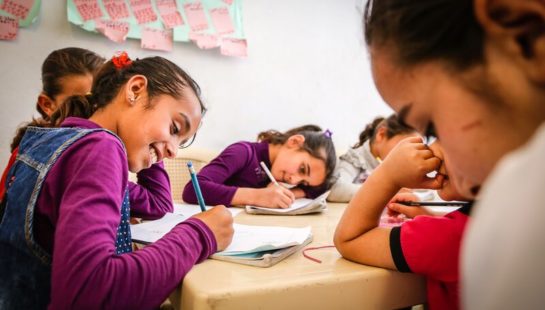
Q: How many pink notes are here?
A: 13